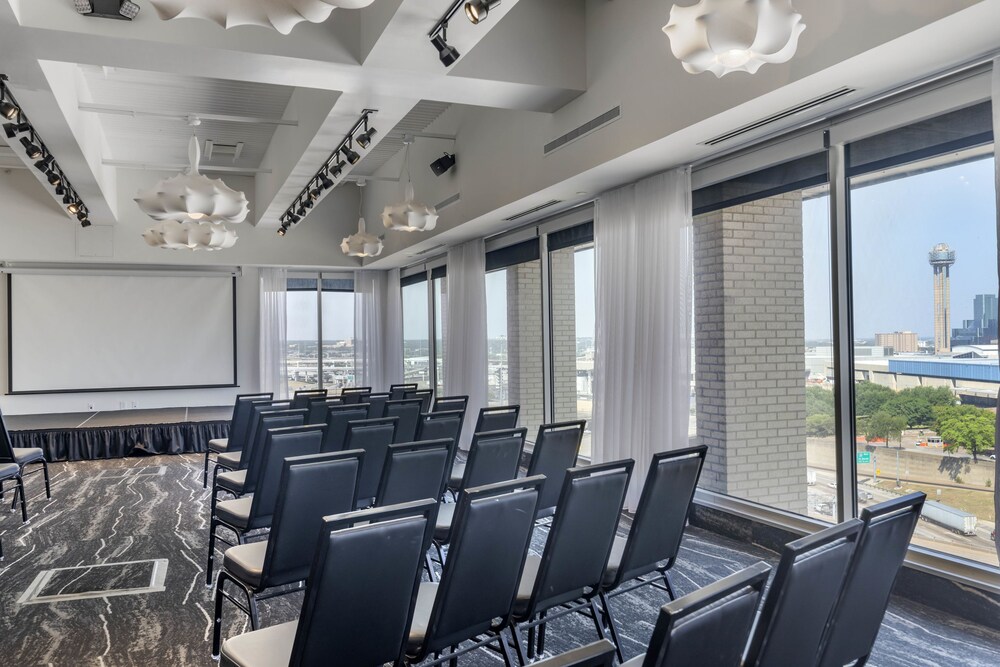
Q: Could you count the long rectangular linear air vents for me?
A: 5